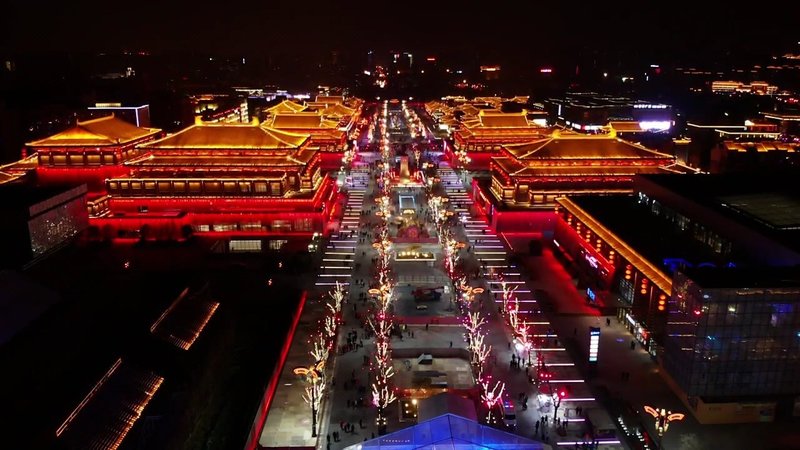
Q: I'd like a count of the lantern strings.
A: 9